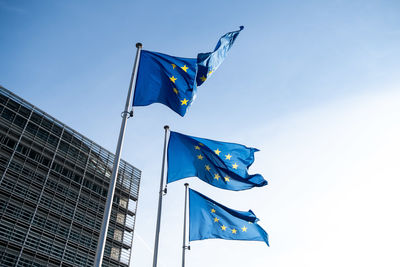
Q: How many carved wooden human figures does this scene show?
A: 0